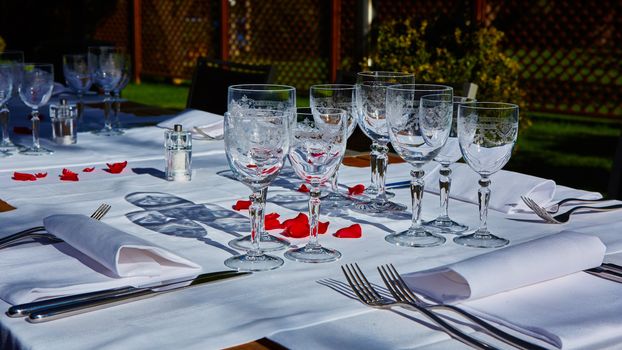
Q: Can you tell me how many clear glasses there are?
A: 15